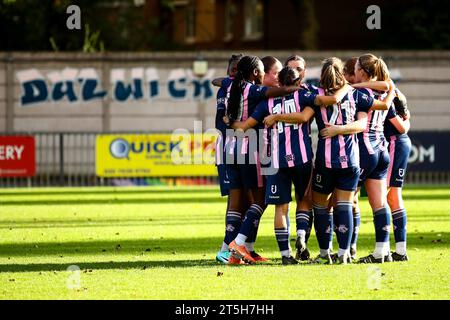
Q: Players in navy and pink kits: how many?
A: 9